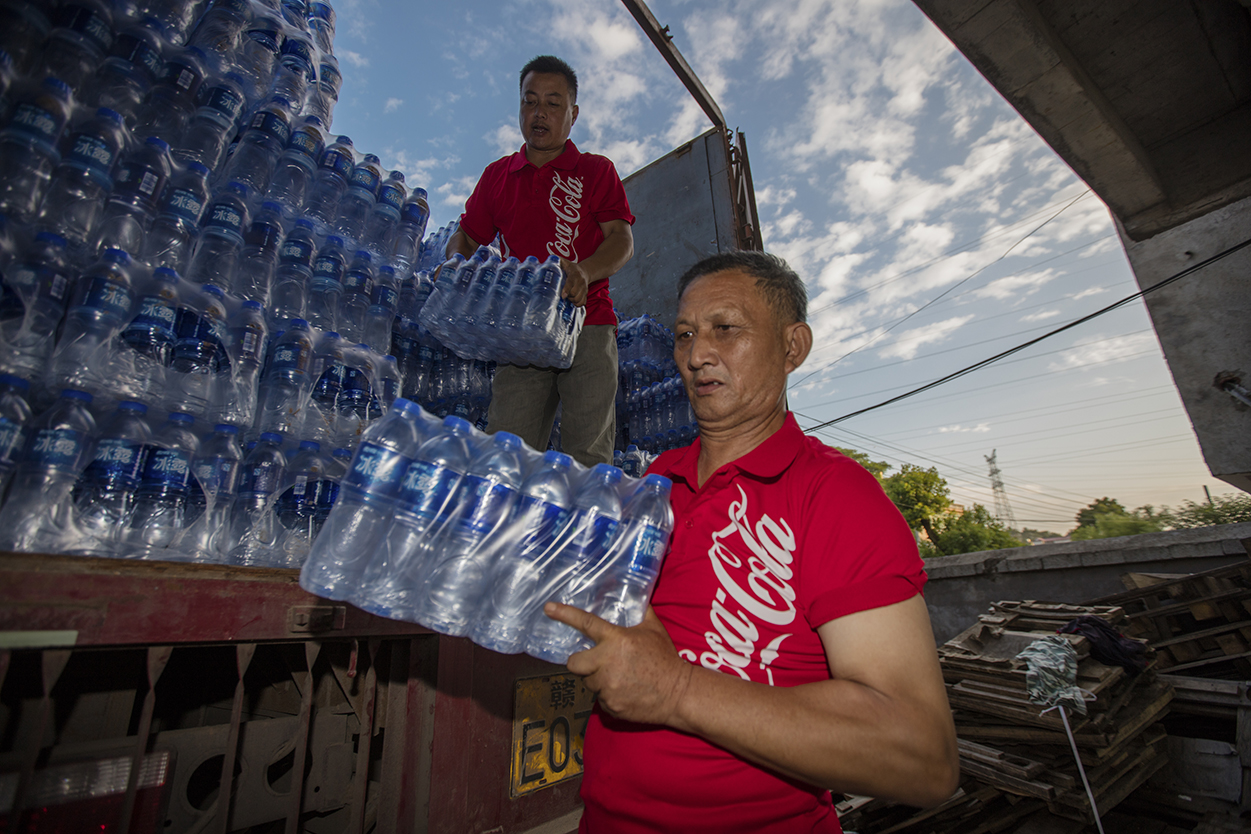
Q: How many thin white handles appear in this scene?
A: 1